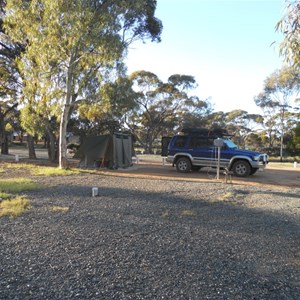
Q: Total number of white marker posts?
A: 3